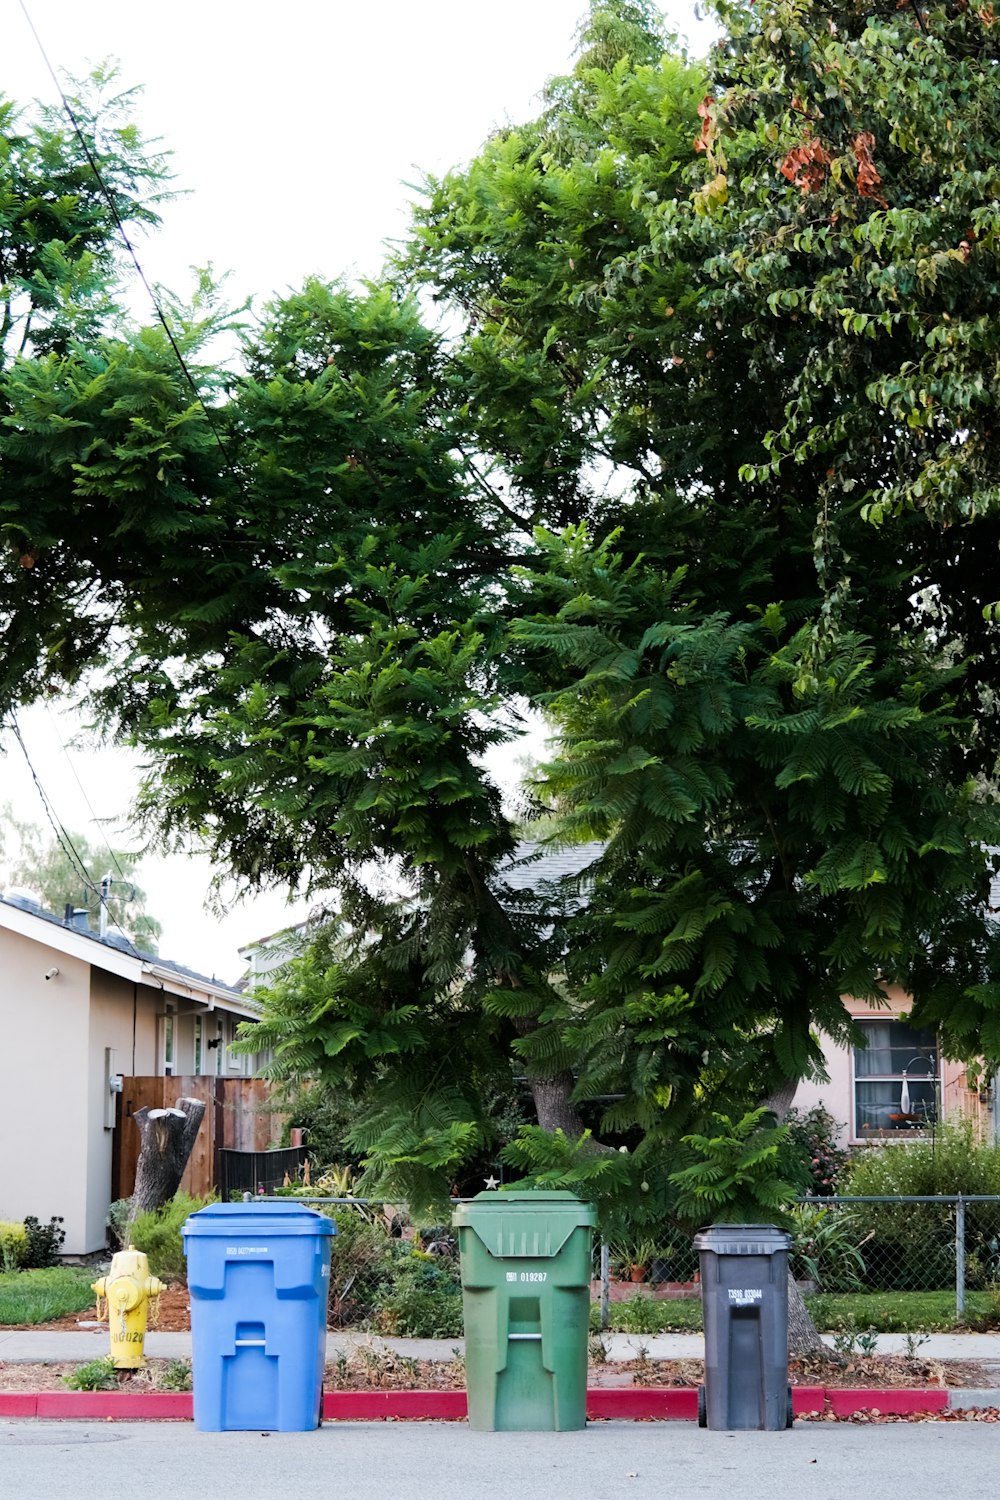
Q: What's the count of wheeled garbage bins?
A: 3